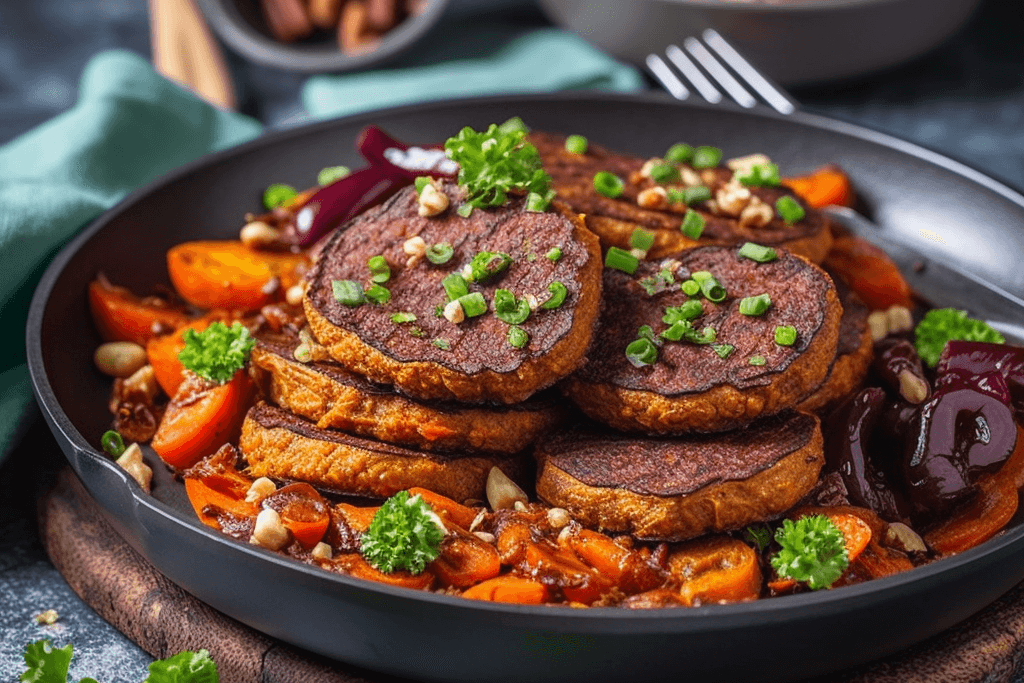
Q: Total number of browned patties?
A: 7